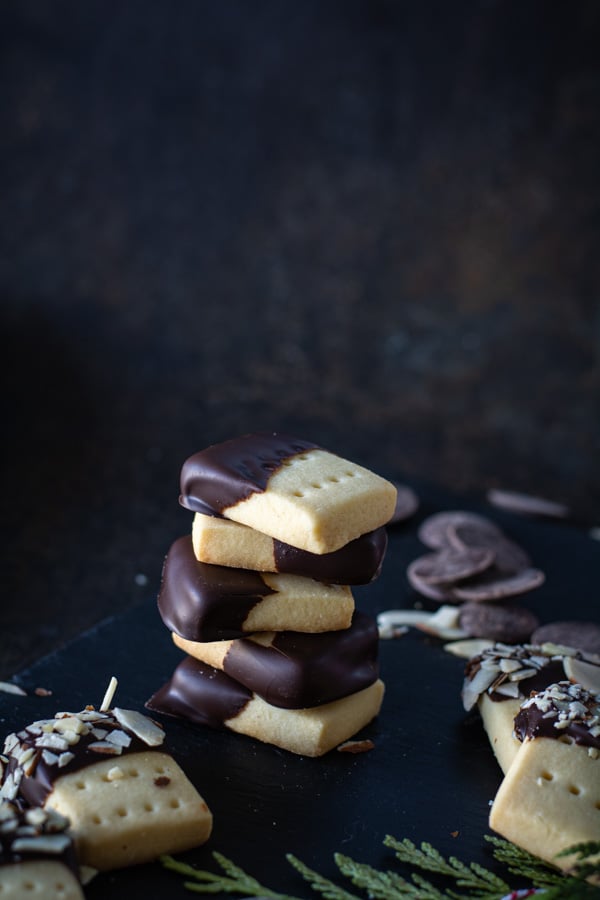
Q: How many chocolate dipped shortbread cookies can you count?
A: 9